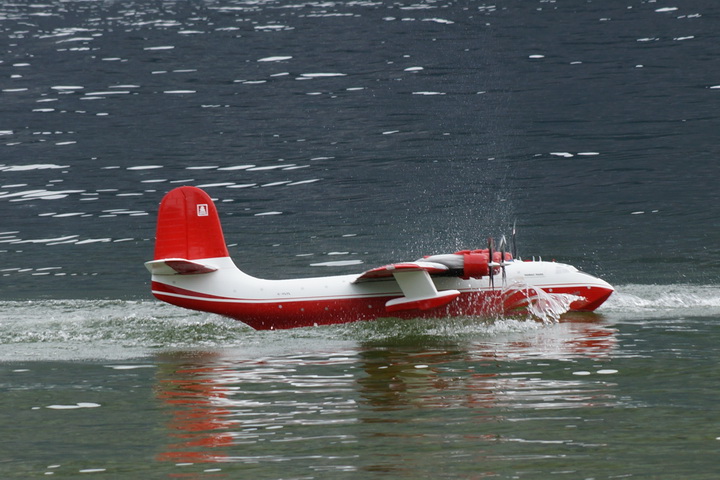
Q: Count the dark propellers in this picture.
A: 3